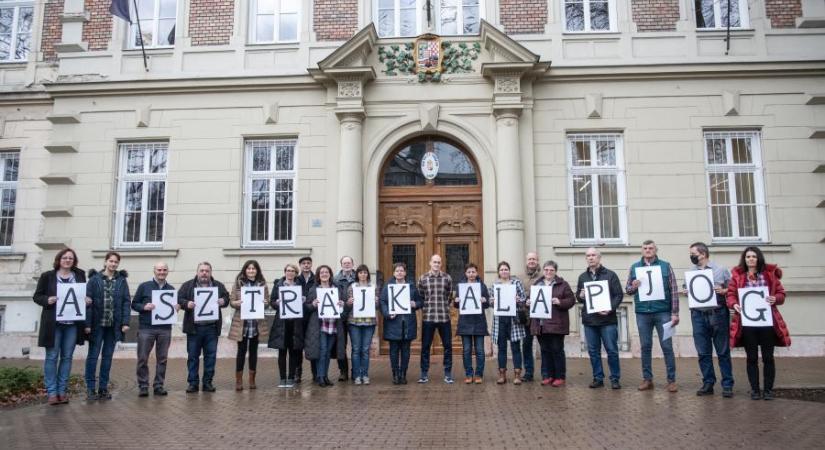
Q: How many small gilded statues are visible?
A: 0